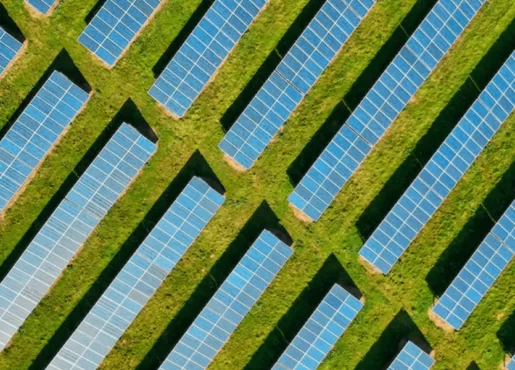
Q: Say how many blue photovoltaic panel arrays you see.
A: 15